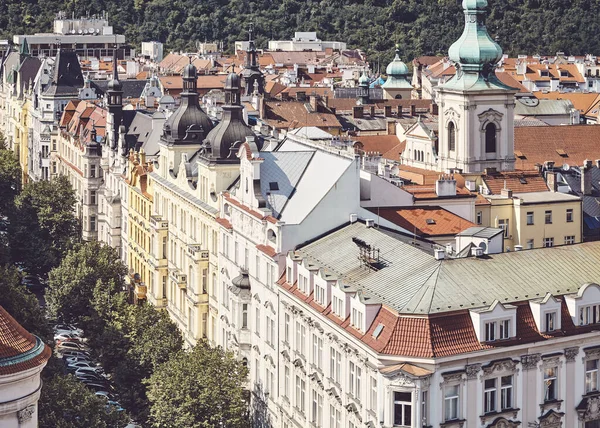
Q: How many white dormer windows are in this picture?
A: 8